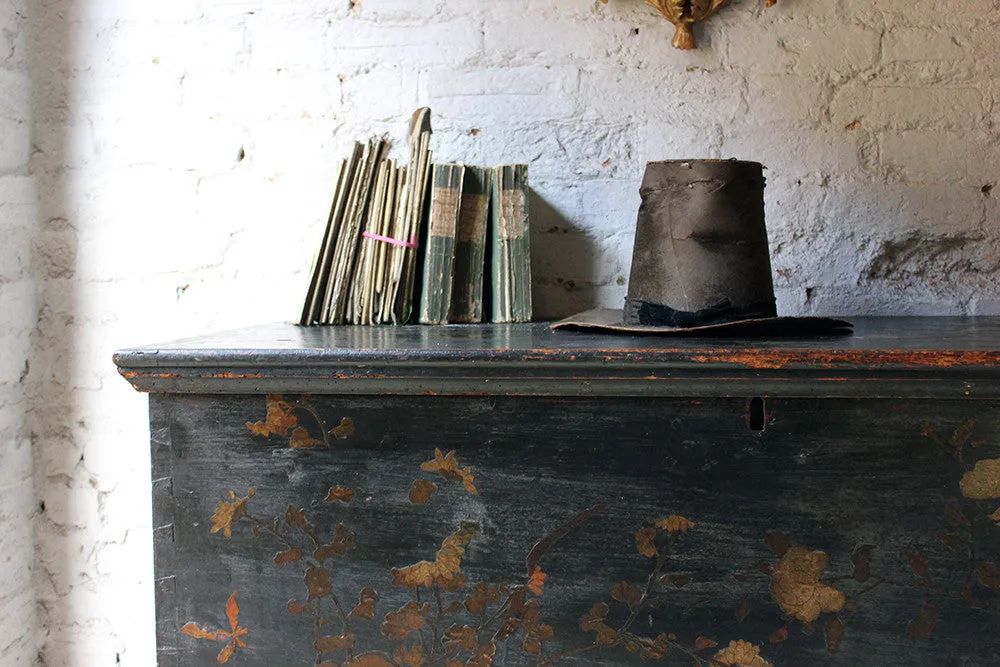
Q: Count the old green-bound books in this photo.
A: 3